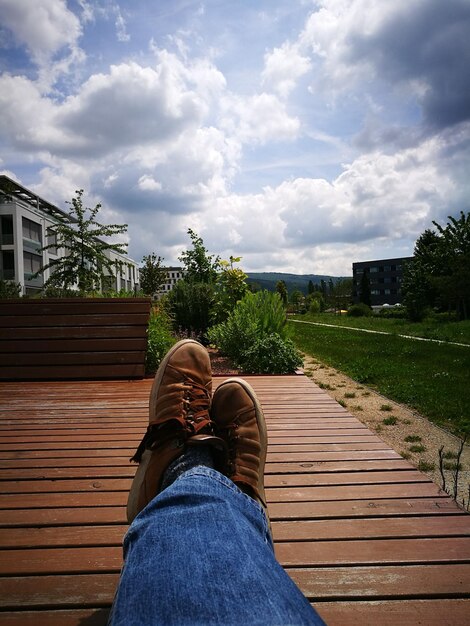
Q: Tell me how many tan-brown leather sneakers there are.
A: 2